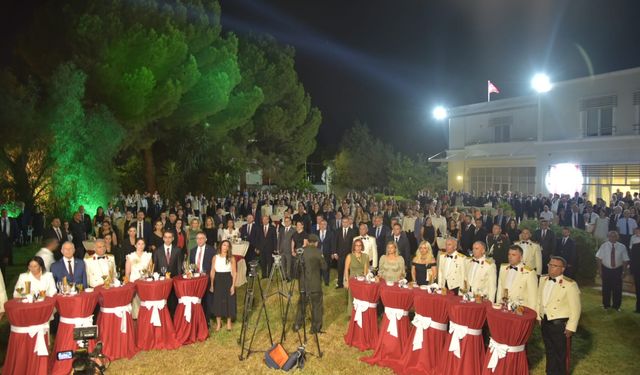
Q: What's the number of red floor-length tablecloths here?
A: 10